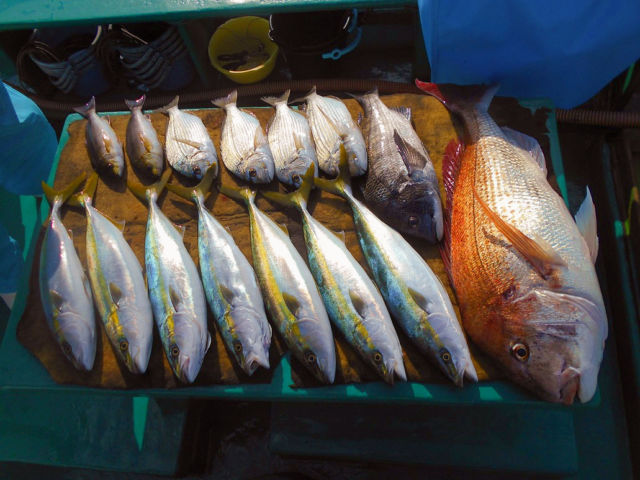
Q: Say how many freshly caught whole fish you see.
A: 15